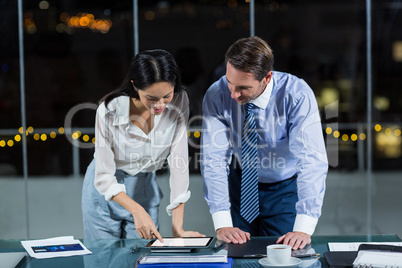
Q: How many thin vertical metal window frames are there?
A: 4